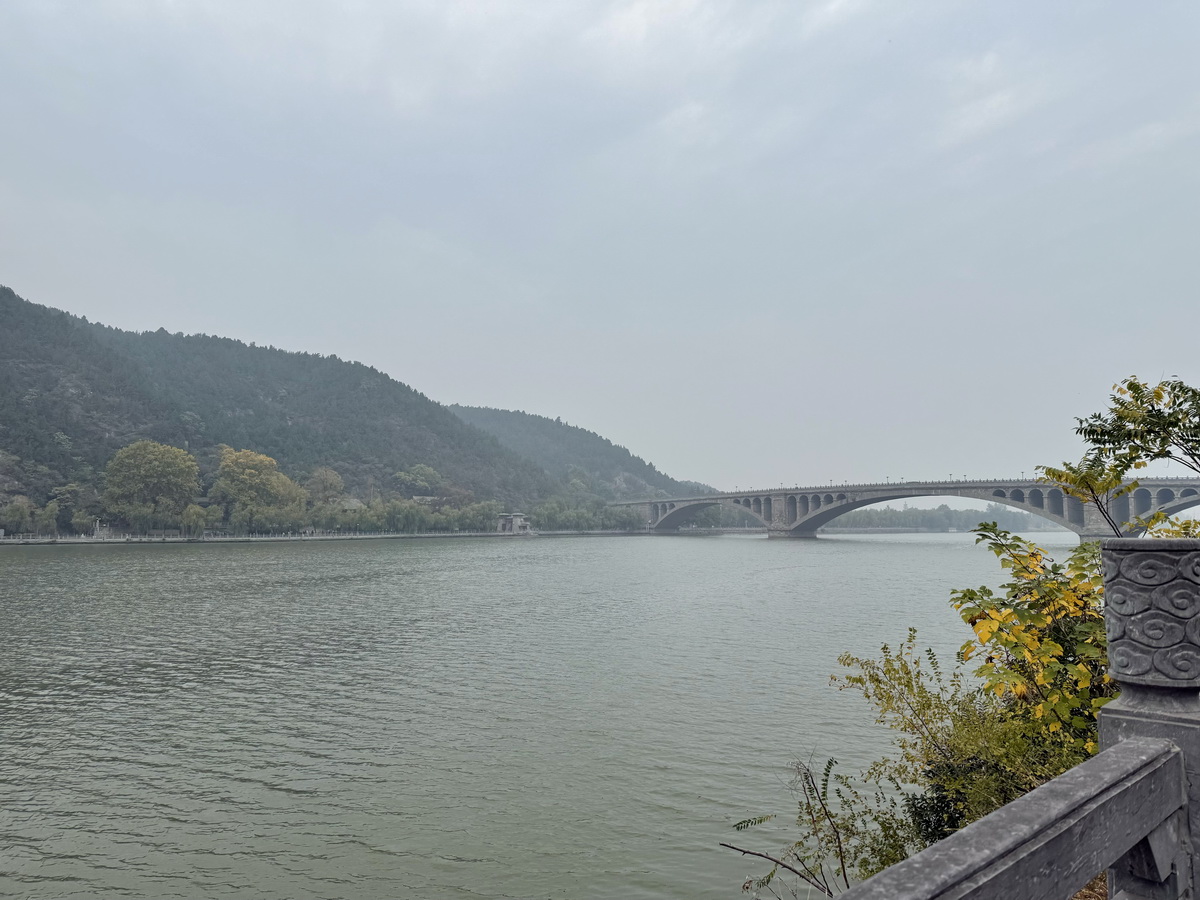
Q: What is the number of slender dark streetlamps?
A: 12